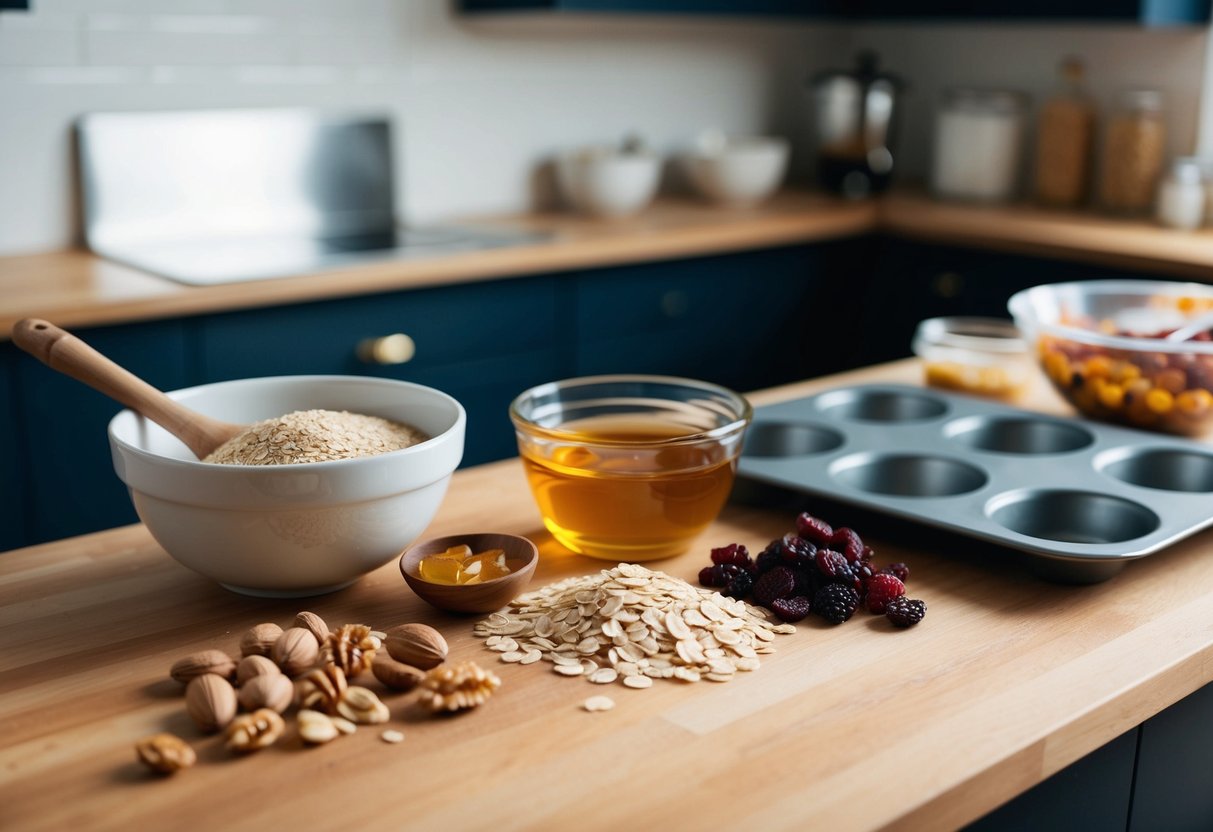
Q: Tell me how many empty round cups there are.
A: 6